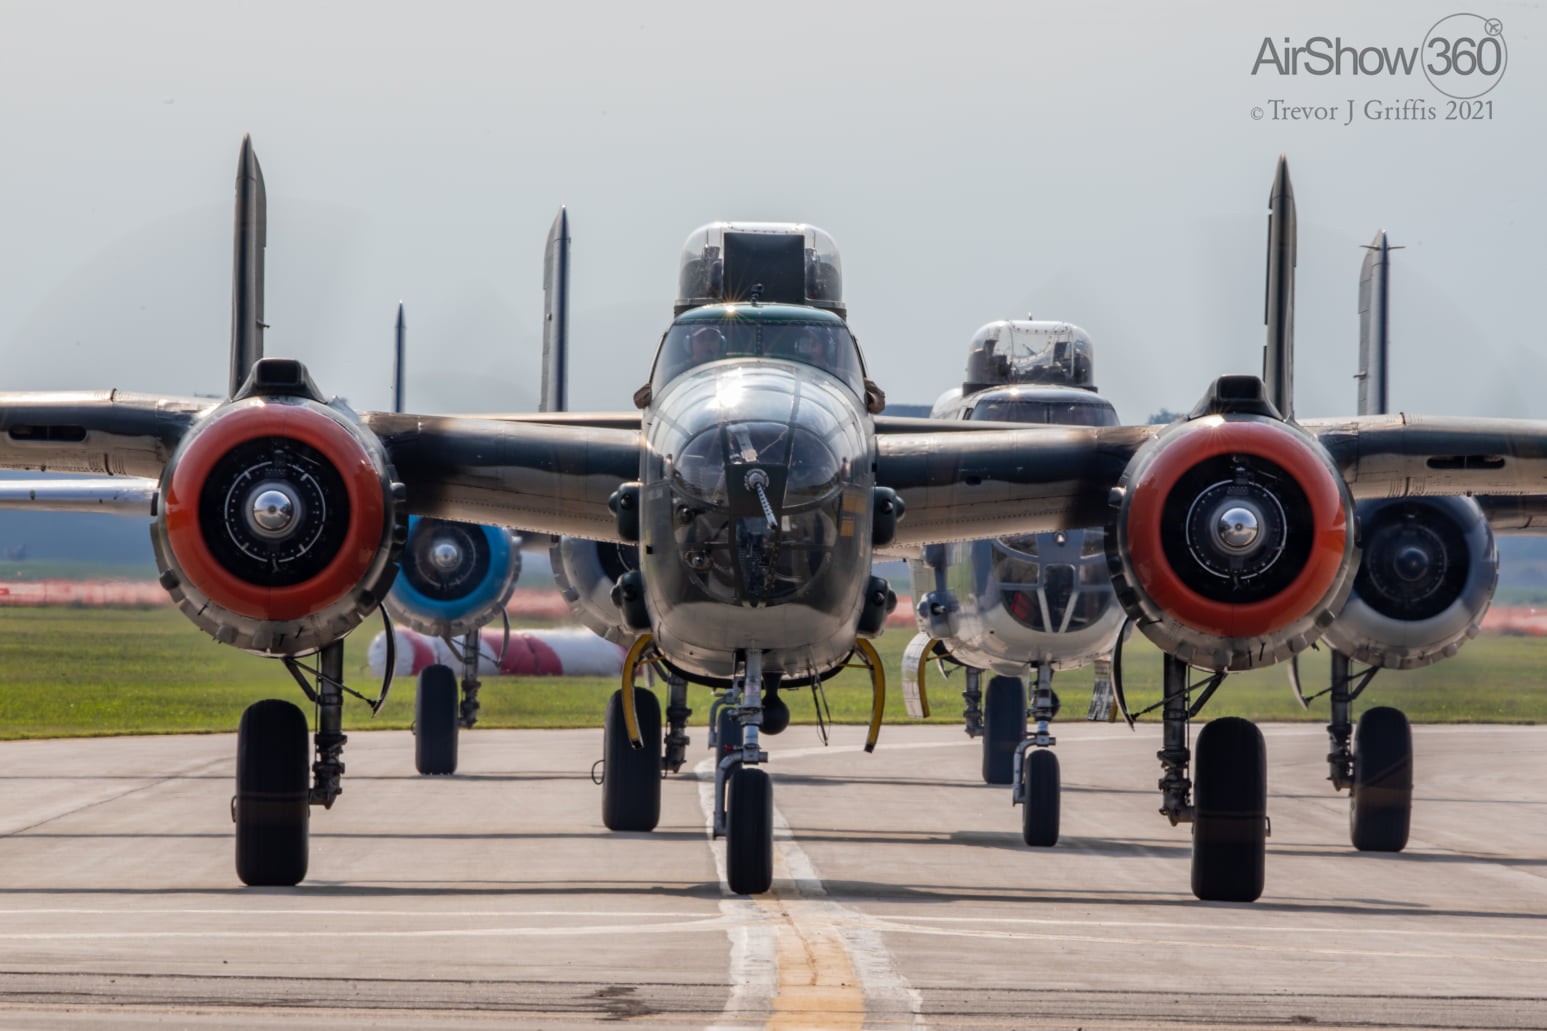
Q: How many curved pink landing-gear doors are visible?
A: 0